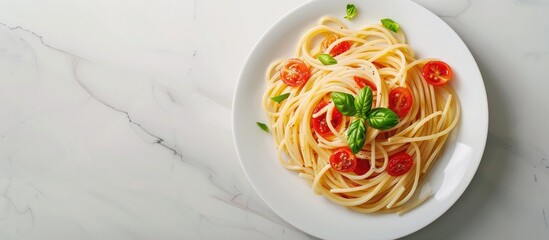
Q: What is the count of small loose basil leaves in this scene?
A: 5